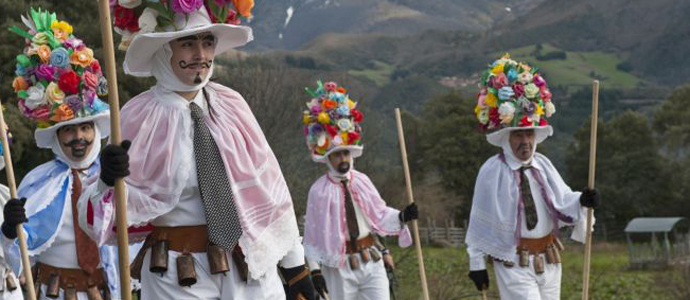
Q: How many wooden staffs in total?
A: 4